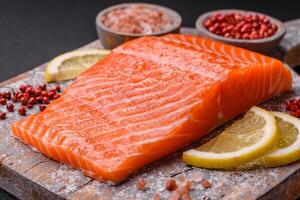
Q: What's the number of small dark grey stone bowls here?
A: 2